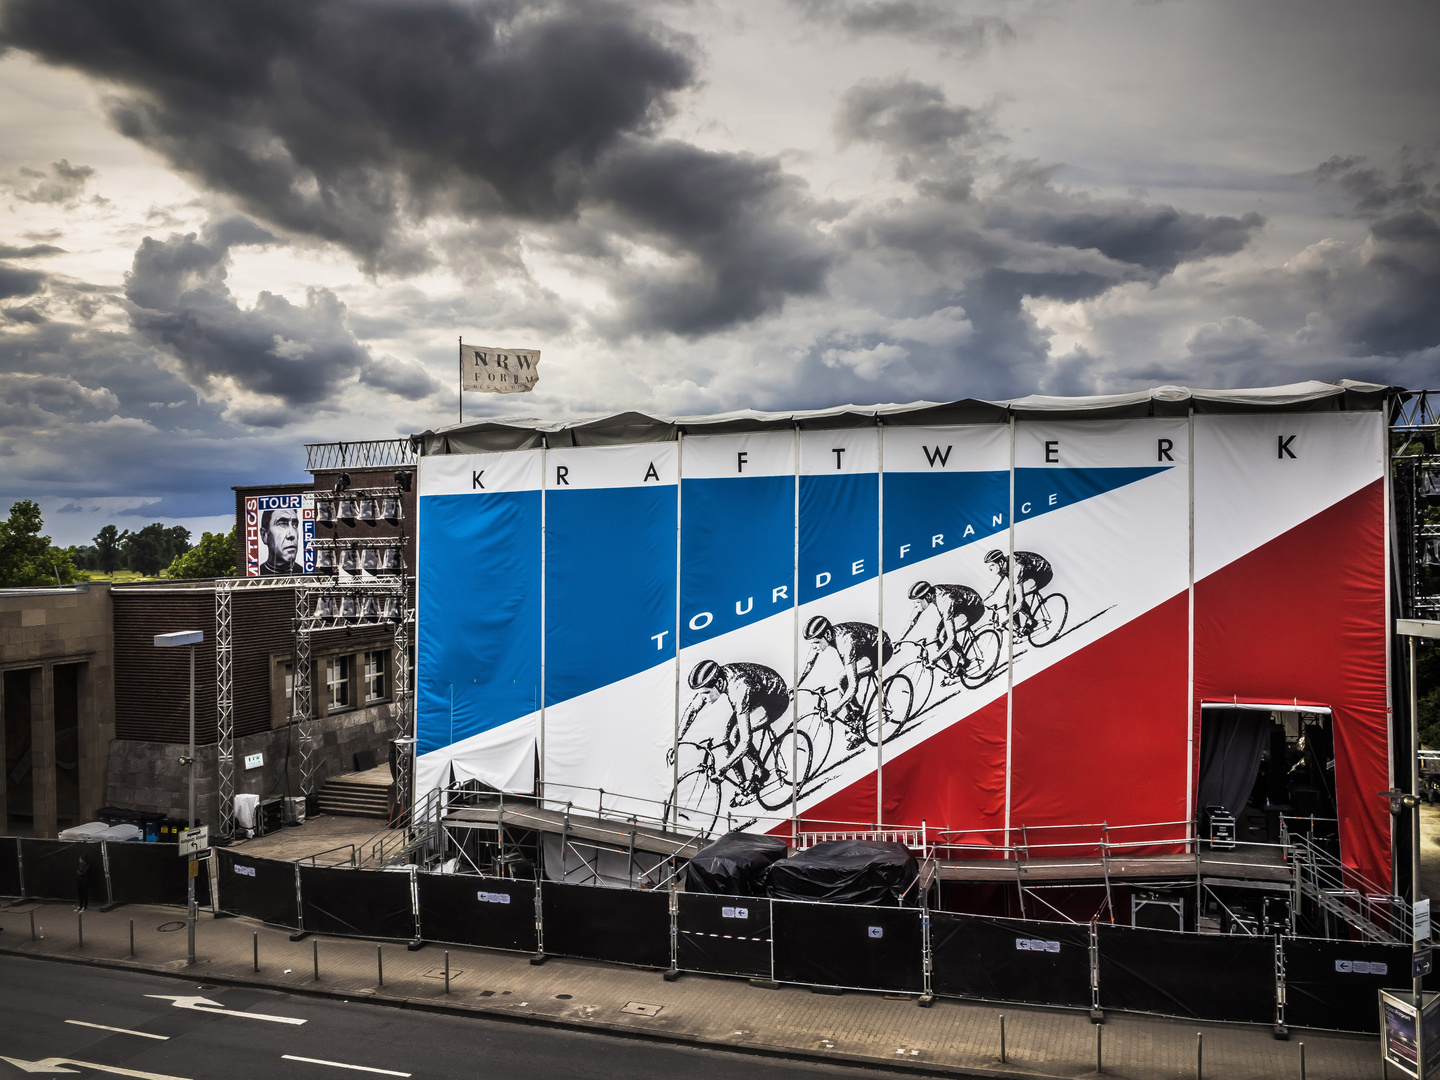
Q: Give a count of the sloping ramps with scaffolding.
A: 2